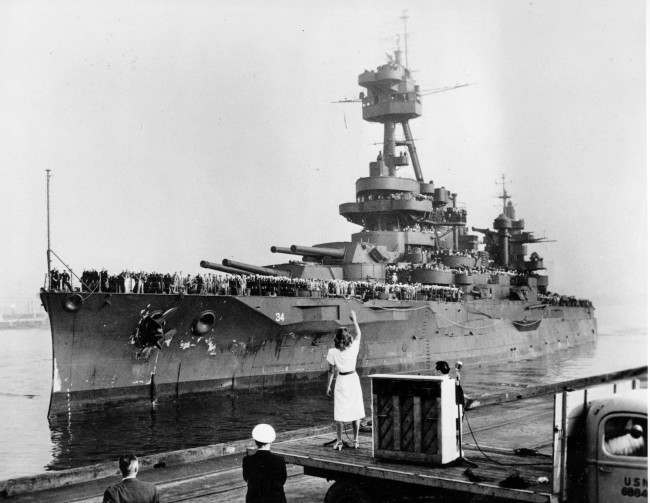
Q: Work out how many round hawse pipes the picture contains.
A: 2